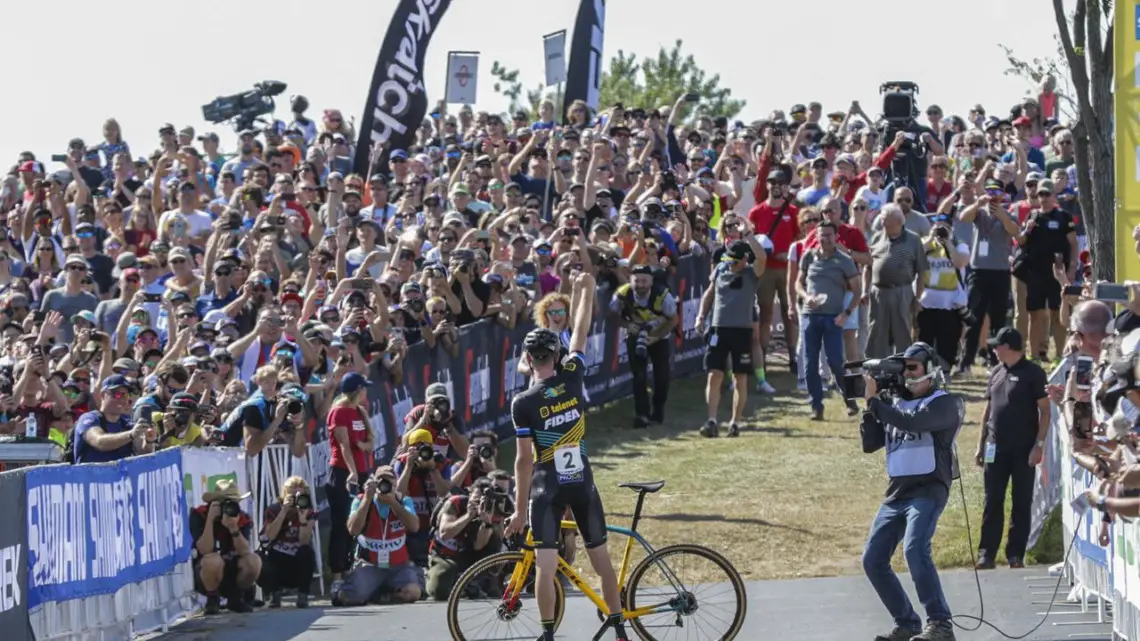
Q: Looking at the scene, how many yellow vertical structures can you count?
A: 1